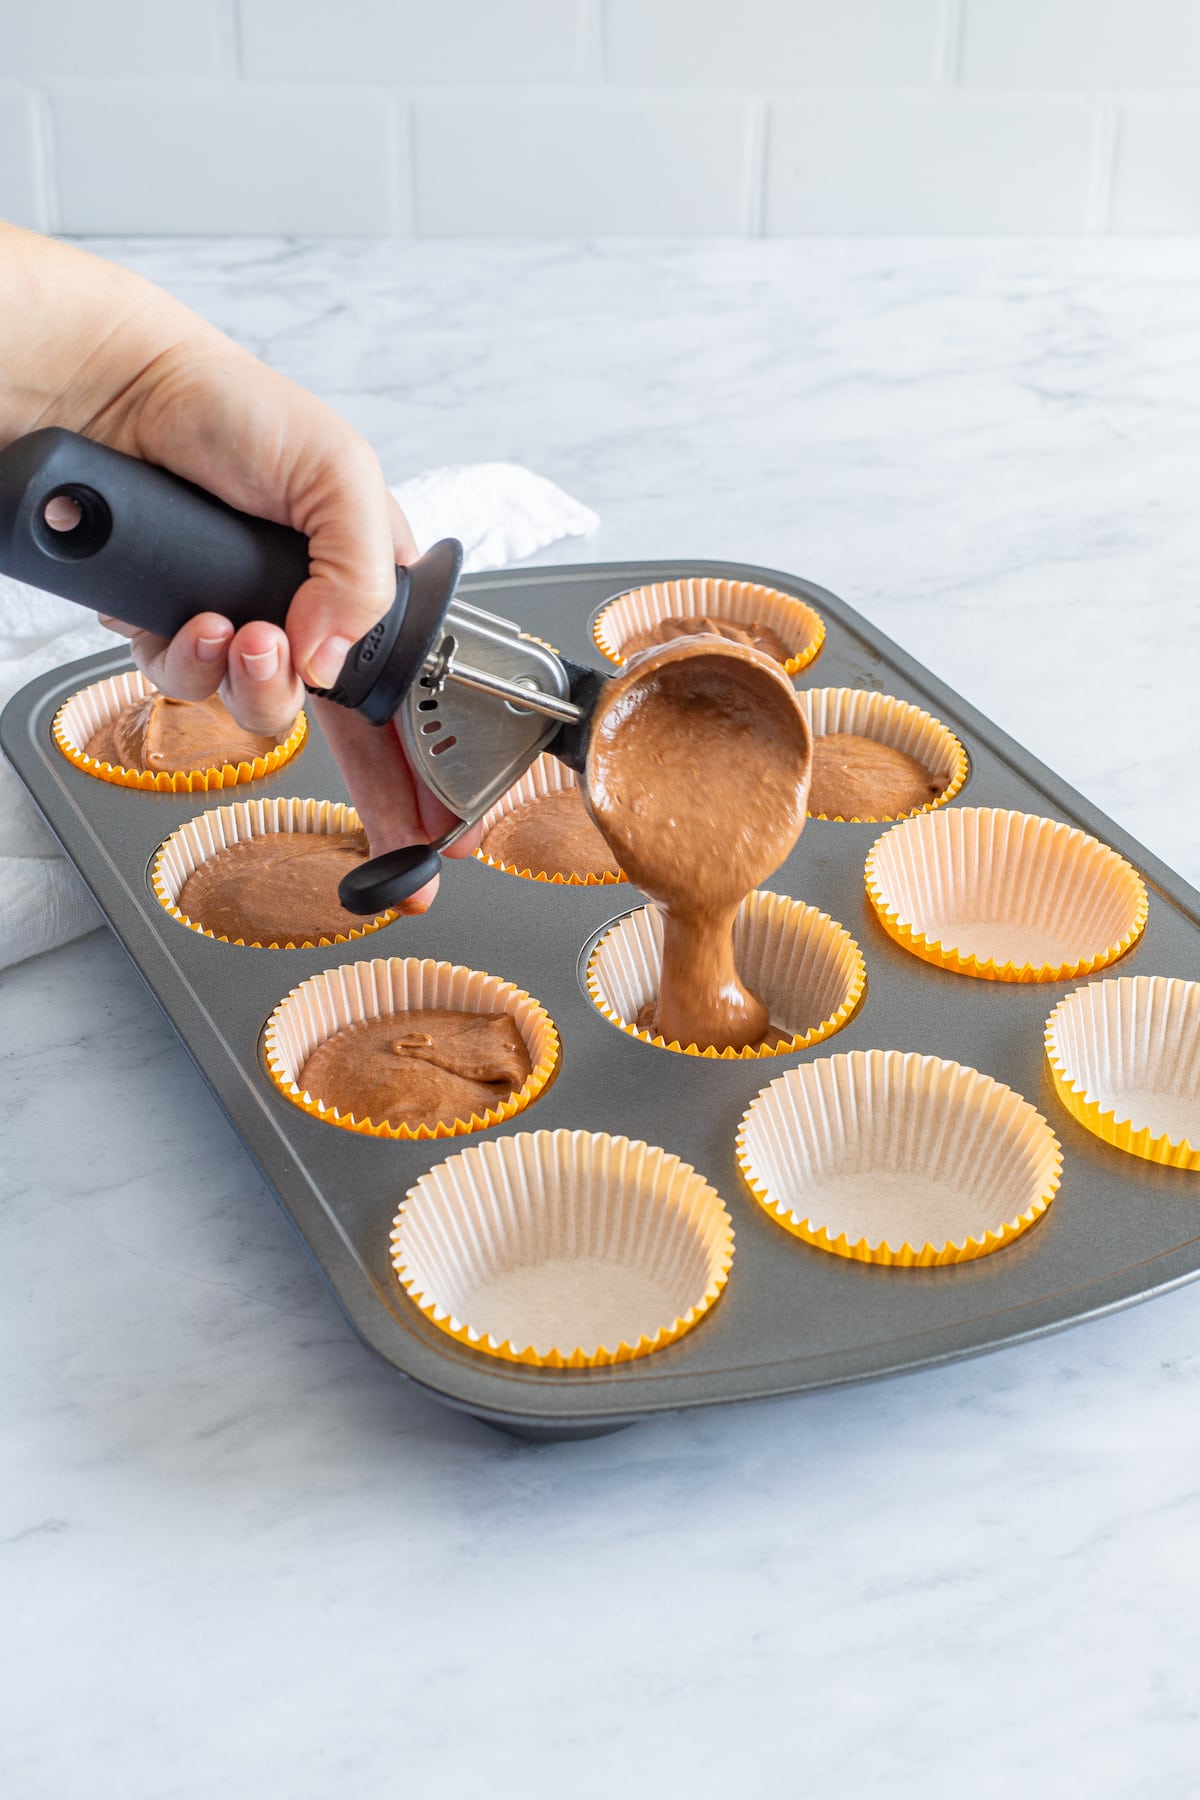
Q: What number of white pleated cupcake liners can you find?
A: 12